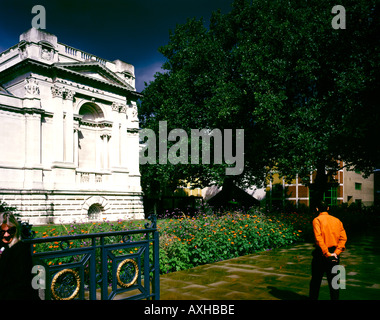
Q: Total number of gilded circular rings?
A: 2